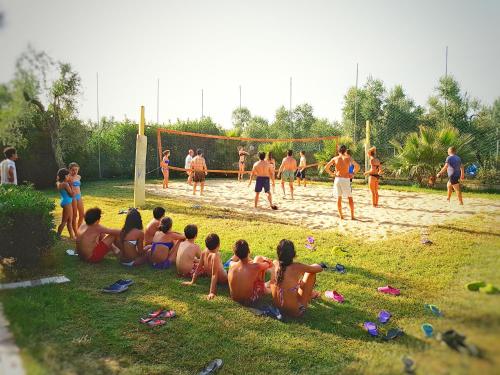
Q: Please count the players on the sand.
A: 11